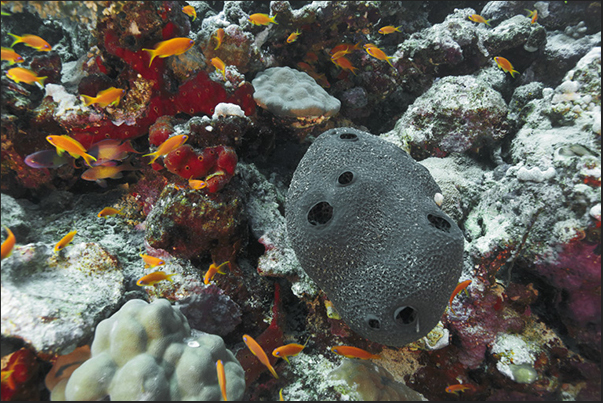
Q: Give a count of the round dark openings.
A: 6